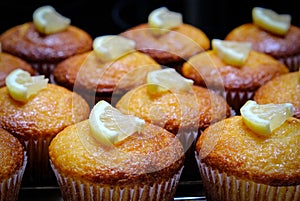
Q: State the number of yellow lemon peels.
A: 9